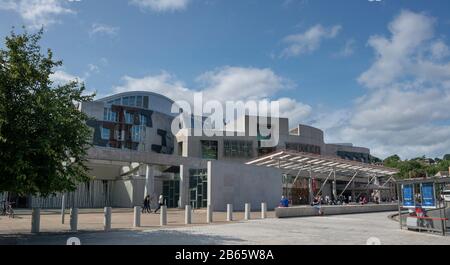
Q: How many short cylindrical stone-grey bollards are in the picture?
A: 10